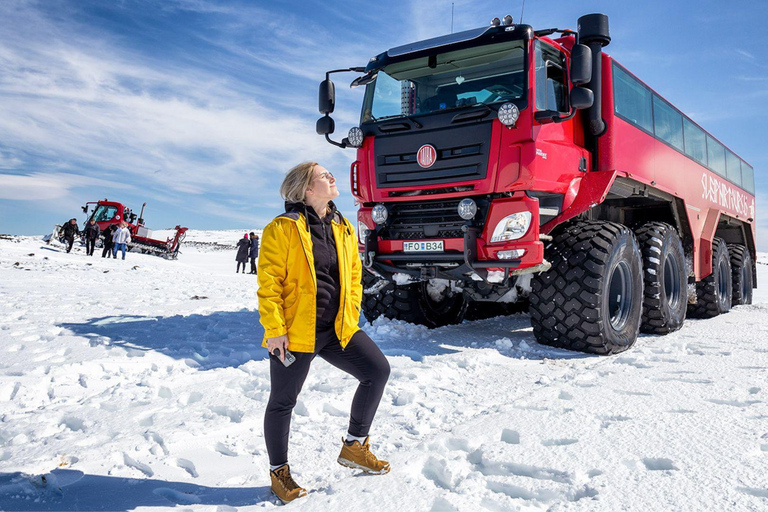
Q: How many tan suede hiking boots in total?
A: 2